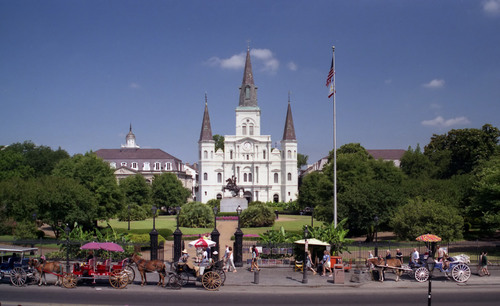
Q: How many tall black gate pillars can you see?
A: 4